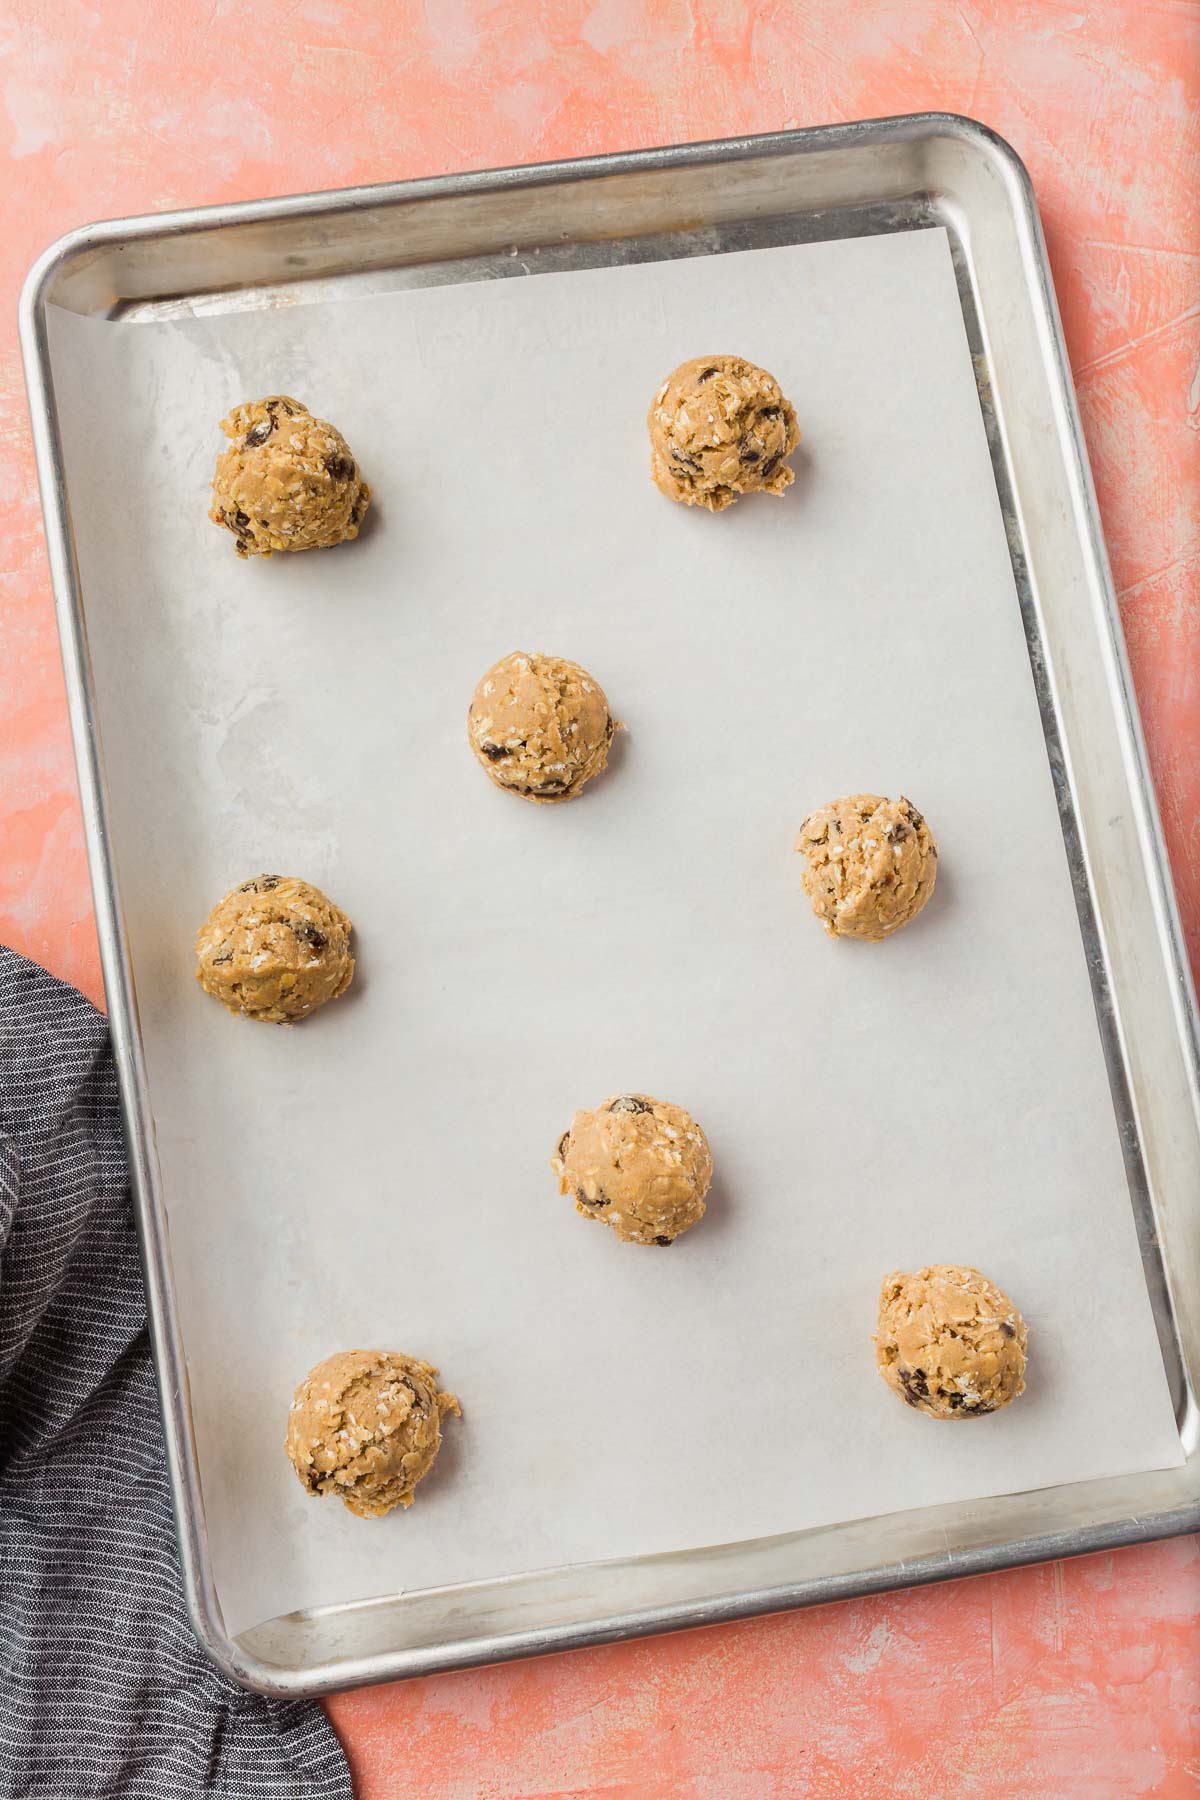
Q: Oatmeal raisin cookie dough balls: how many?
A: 8